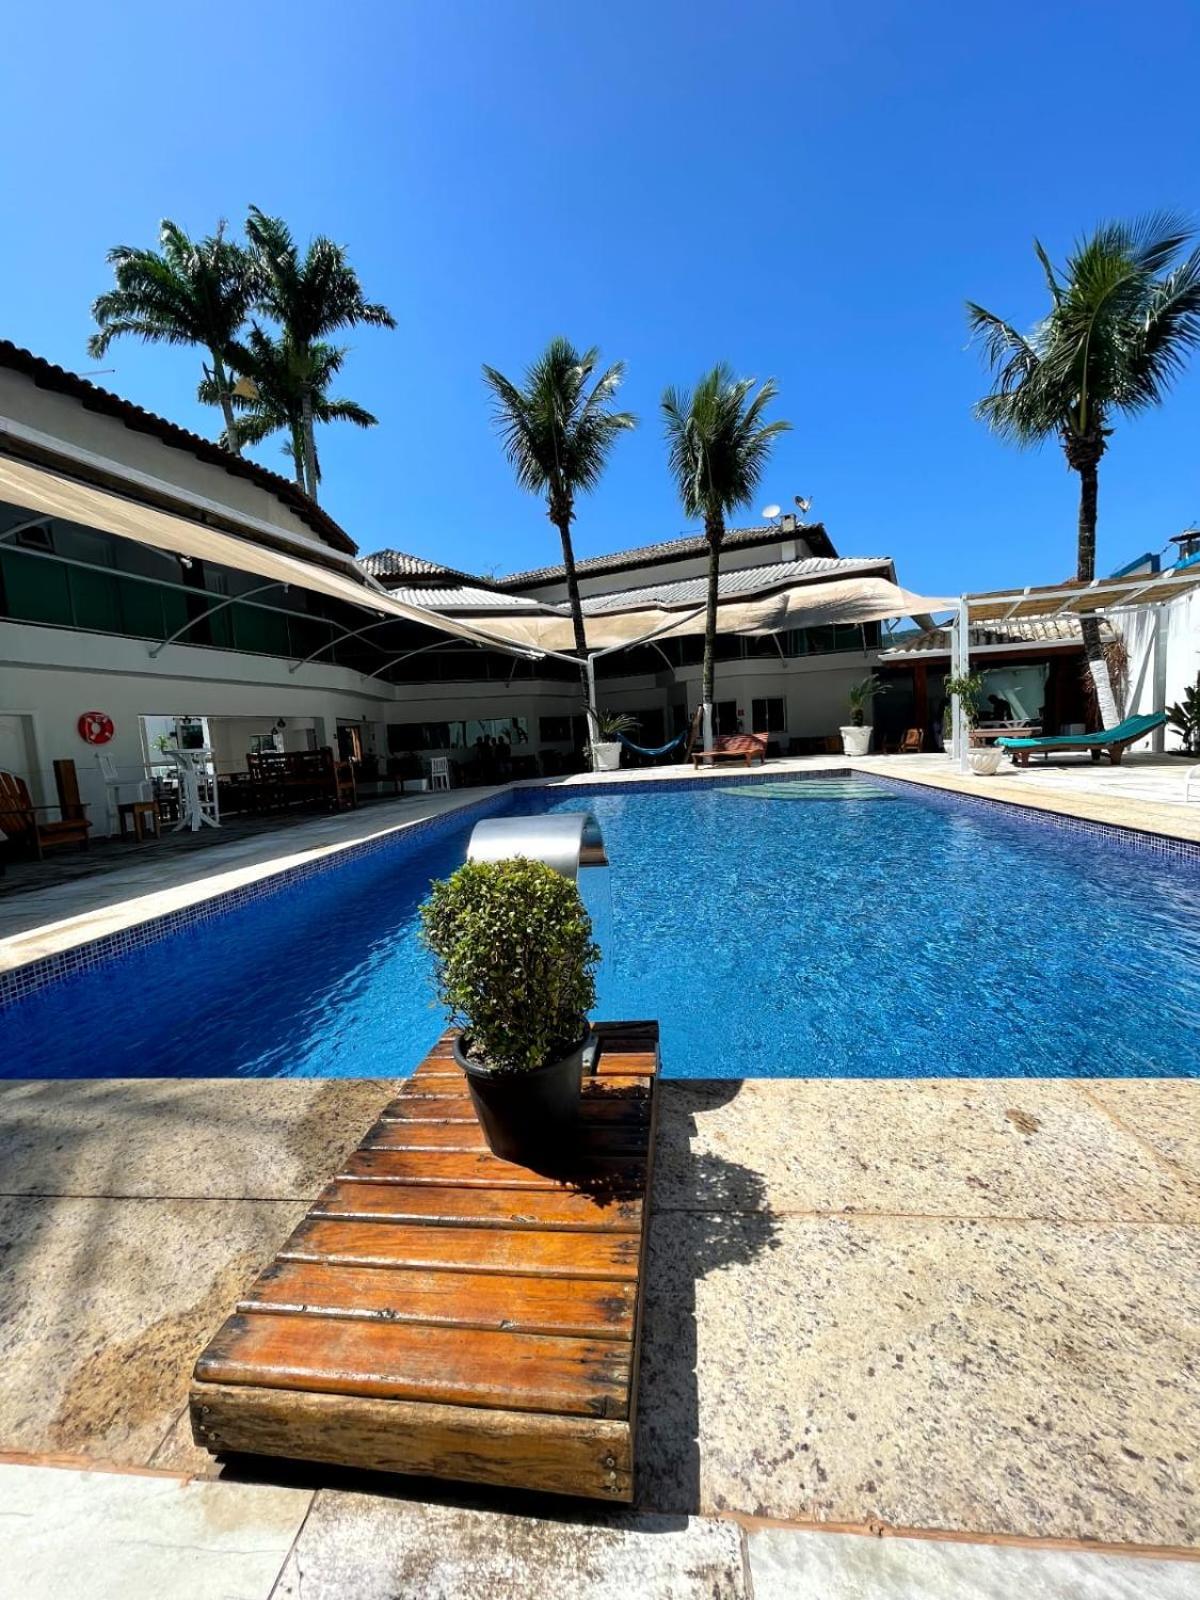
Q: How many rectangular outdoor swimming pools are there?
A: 1